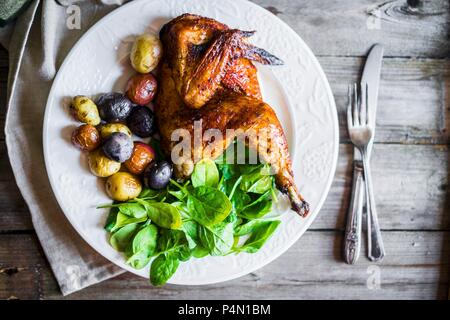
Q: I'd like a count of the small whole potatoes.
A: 12